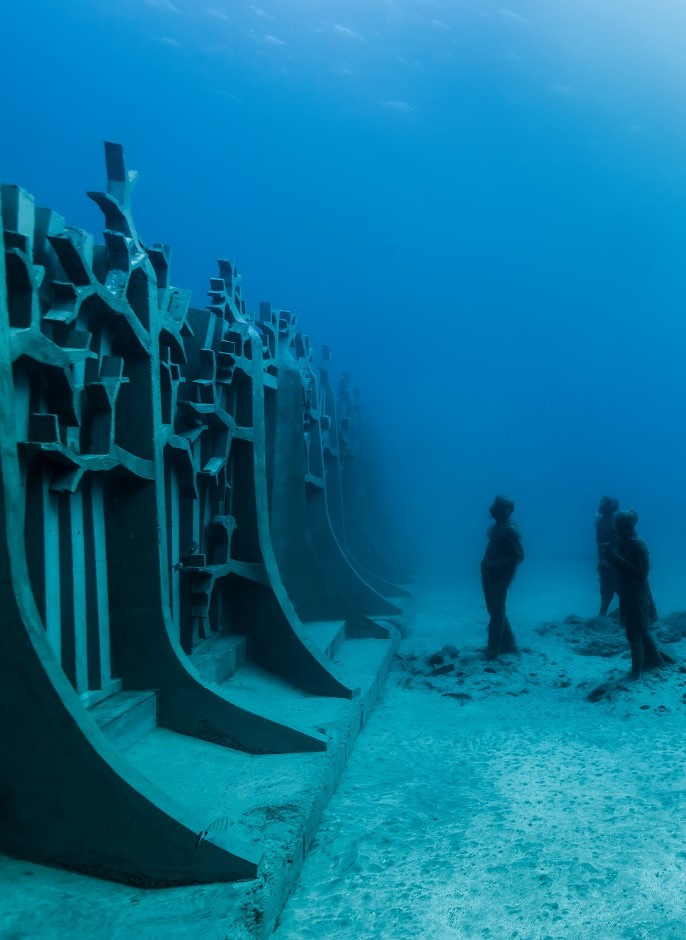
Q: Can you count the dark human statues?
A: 3